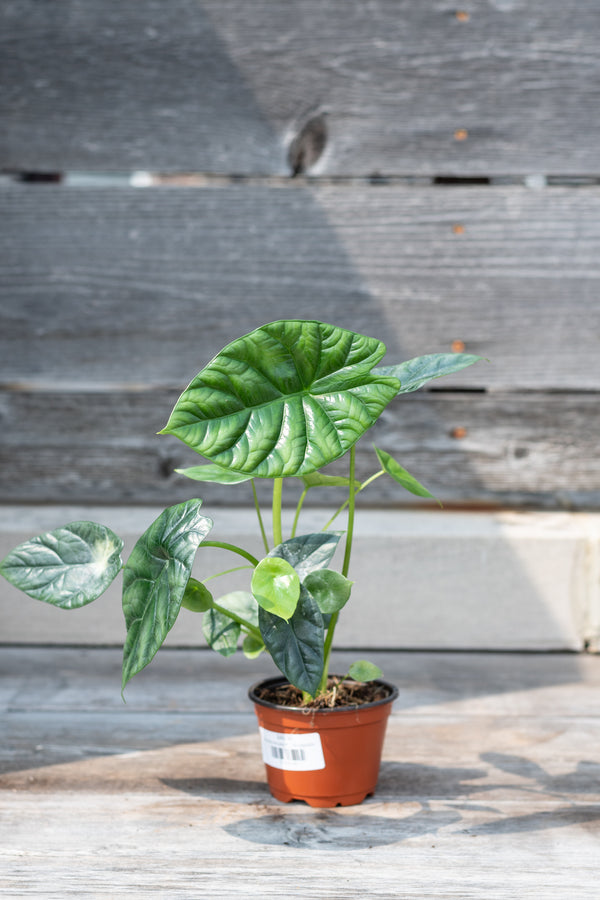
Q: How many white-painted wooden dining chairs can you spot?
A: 0